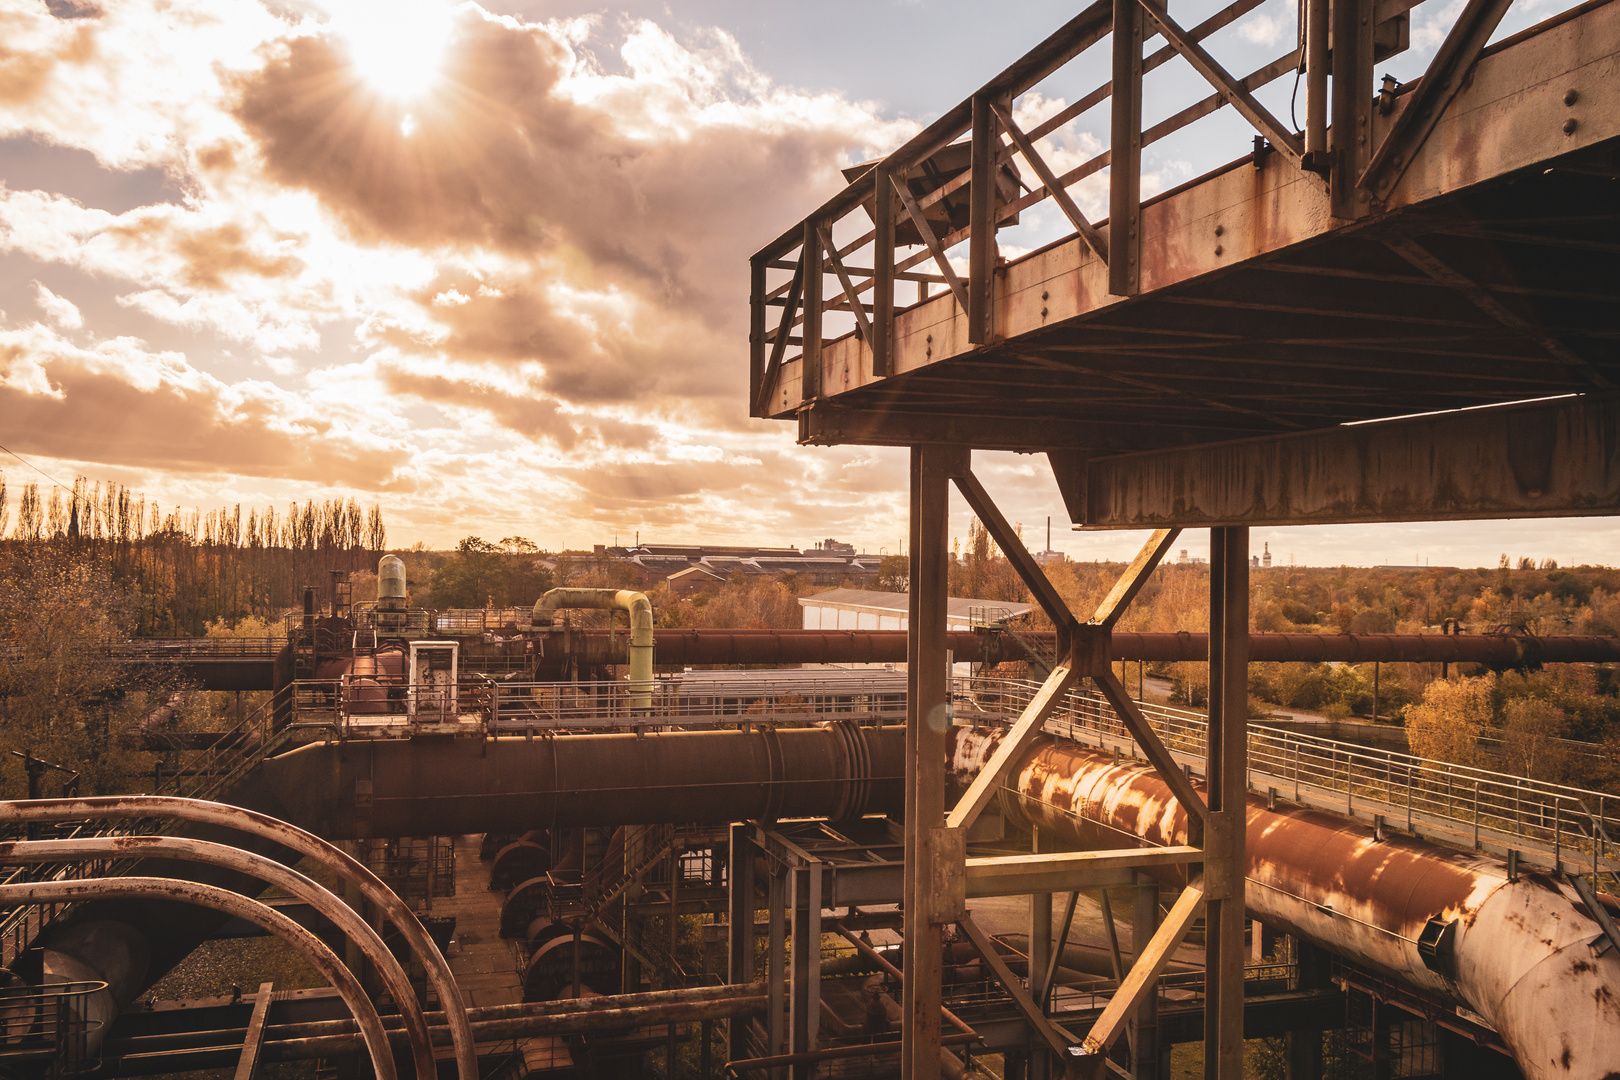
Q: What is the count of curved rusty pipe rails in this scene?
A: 3